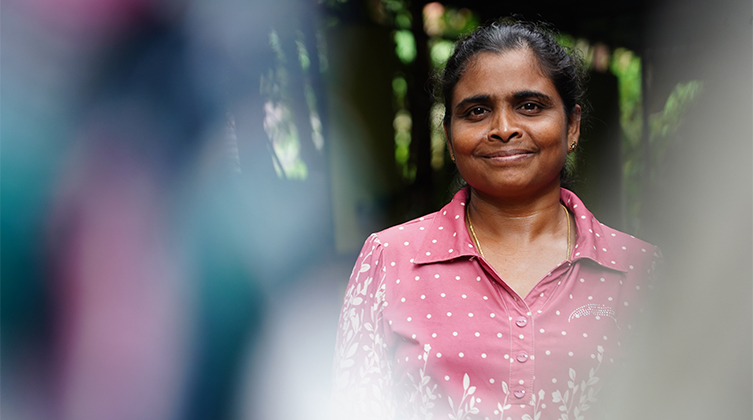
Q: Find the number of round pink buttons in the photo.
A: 3